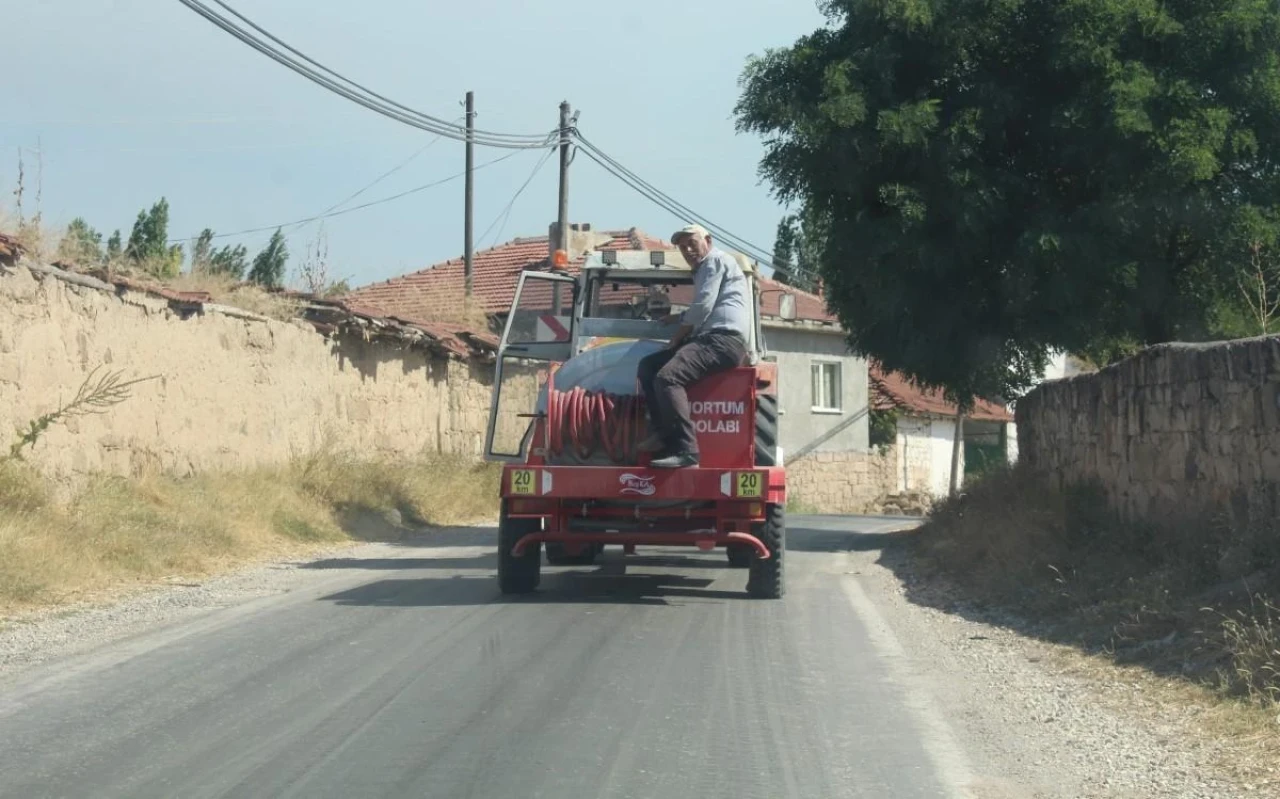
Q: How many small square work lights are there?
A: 2